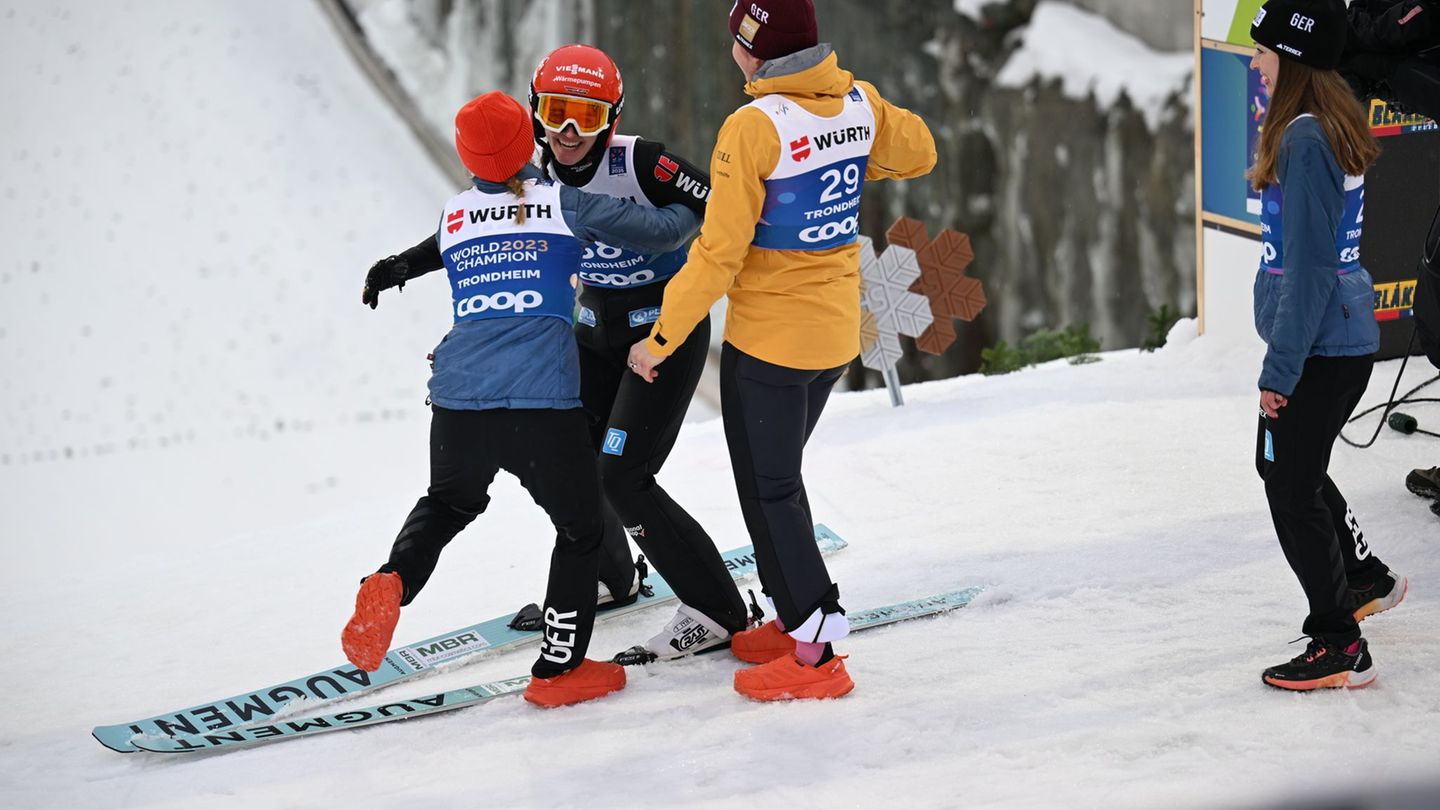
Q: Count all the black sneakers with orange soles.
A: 2